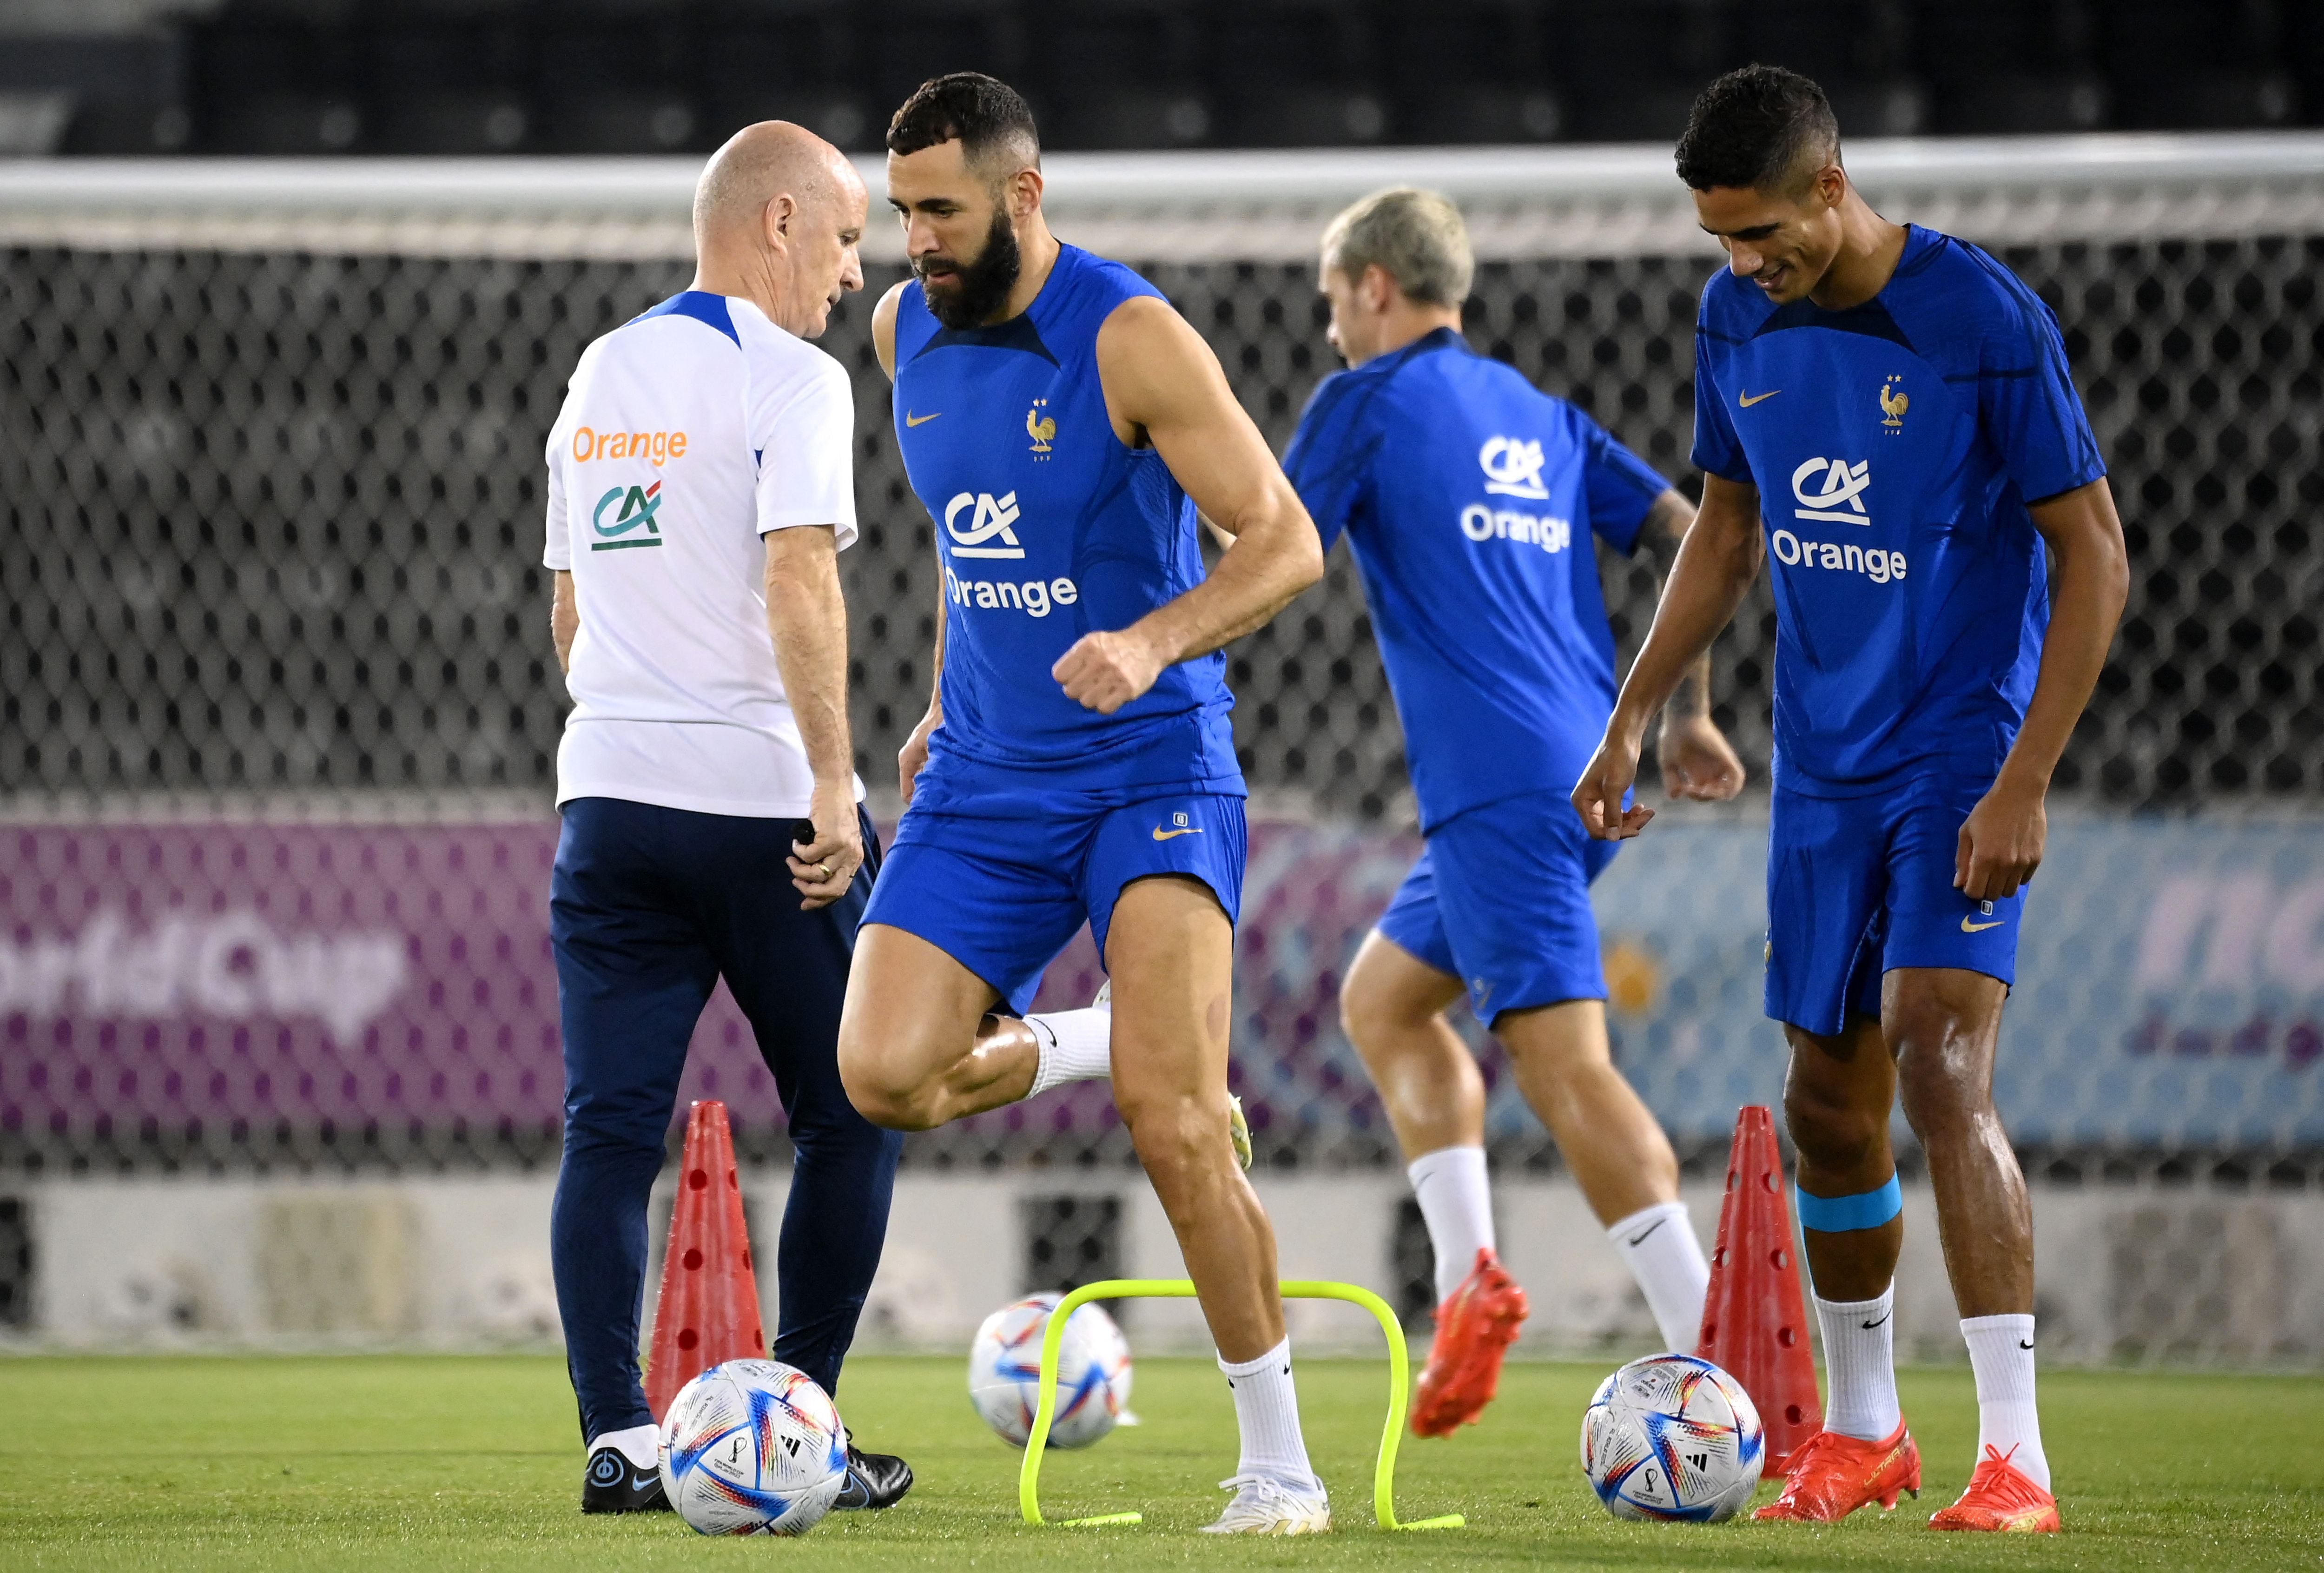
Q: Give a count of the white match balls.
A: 3